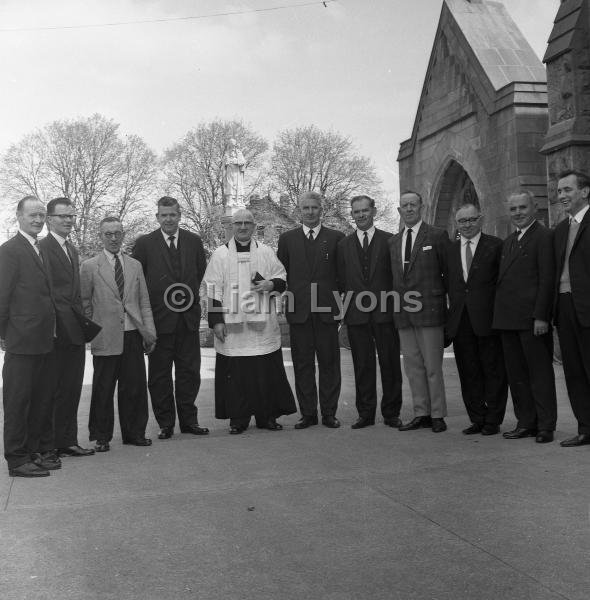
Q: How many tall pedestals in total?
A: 1